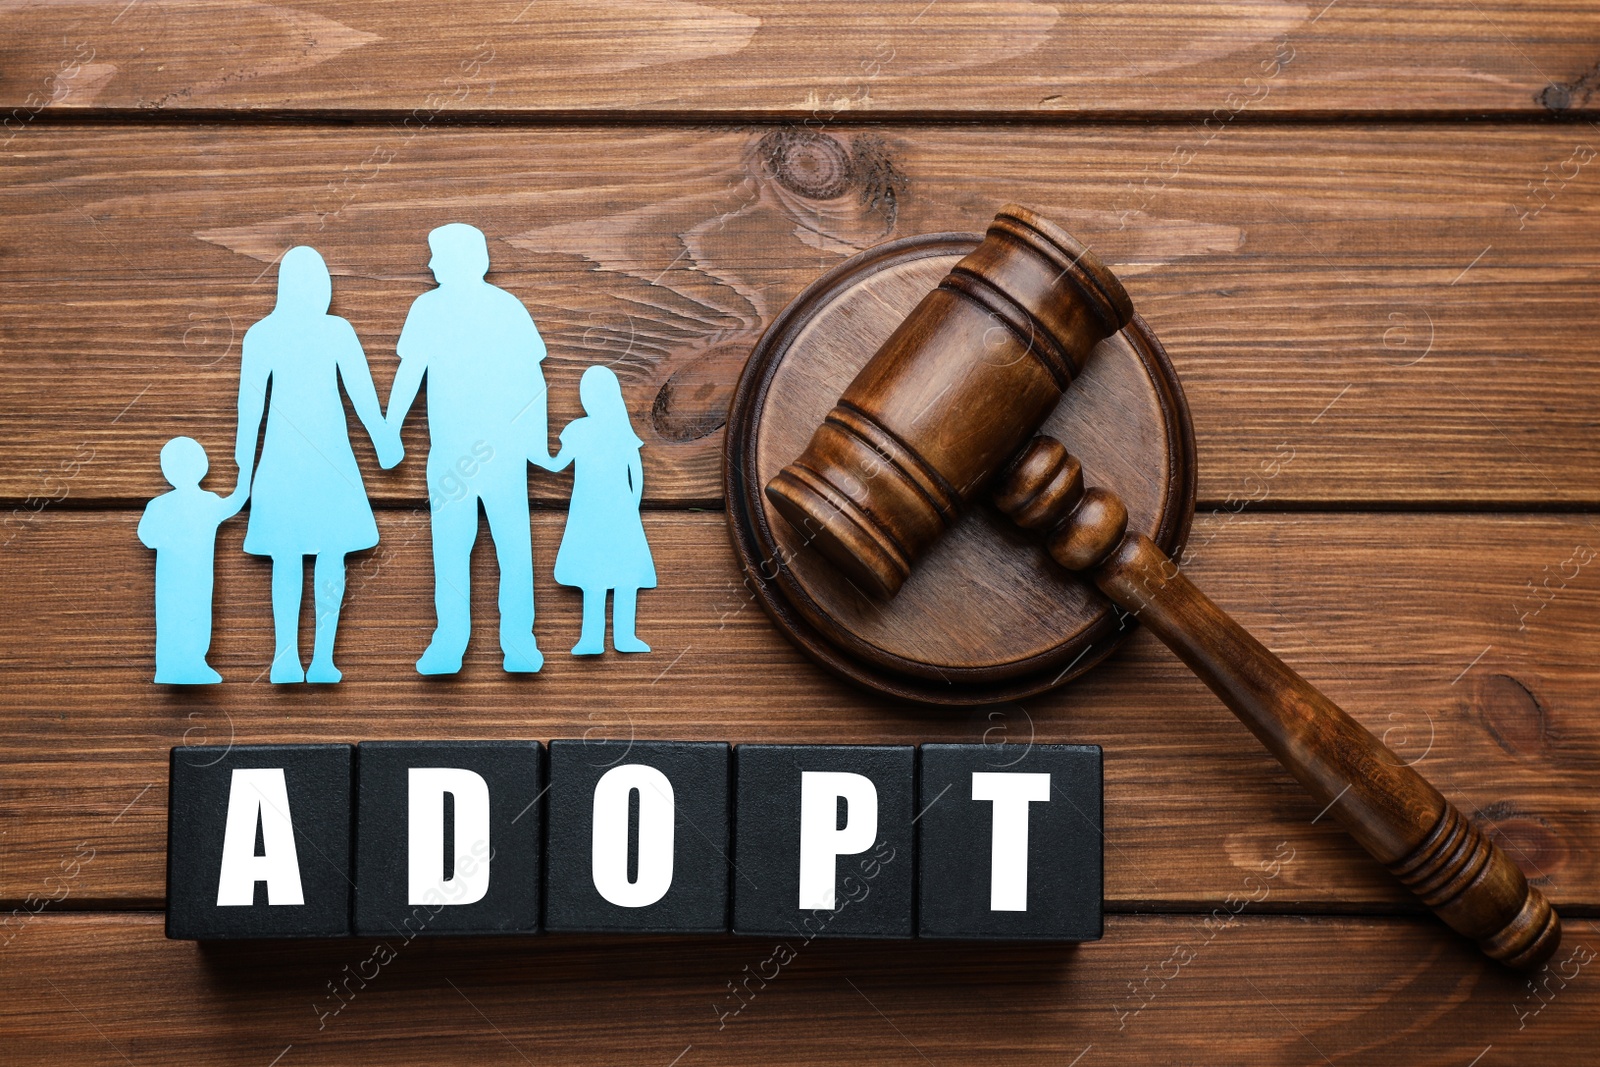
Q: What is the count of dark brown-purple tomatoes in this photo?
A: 0